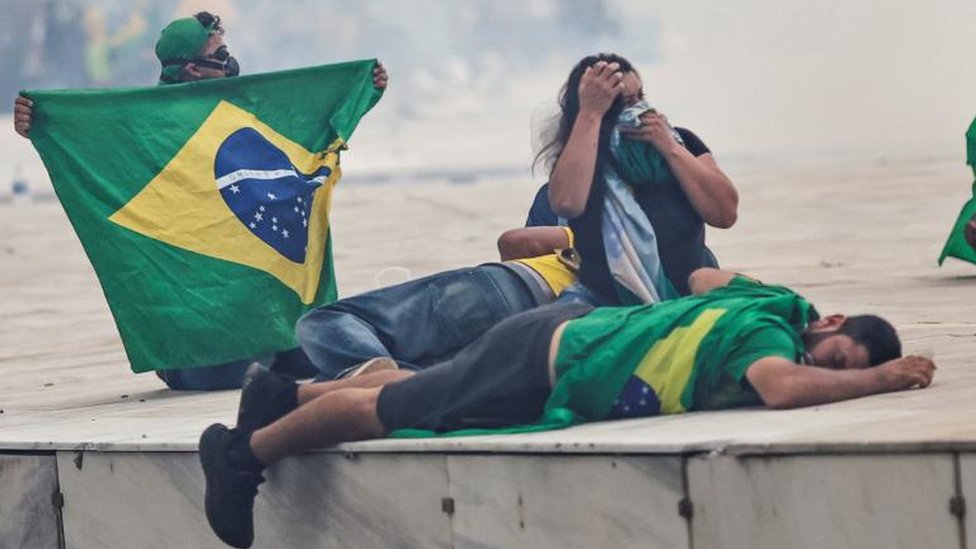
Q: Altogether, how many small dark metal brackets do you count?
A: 4